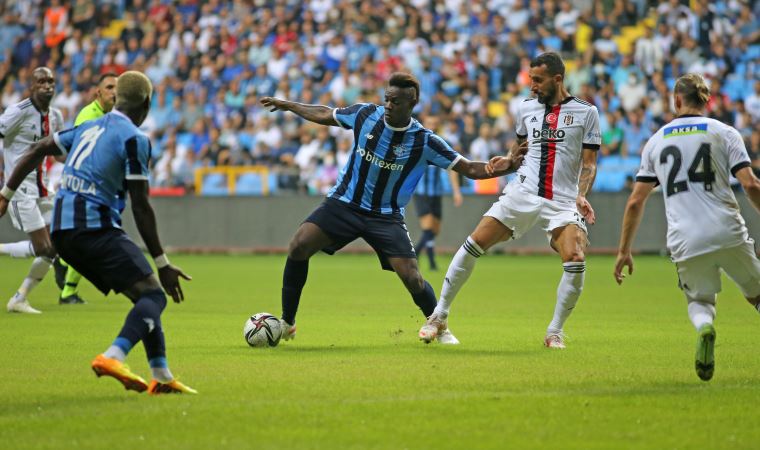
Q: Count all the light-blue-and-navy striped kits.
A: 3